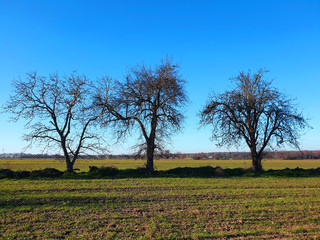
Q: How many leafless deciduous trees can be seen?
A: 3